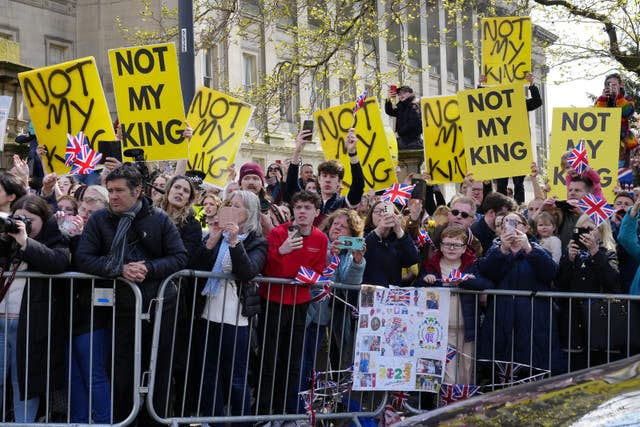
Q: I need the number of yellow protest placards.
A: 8